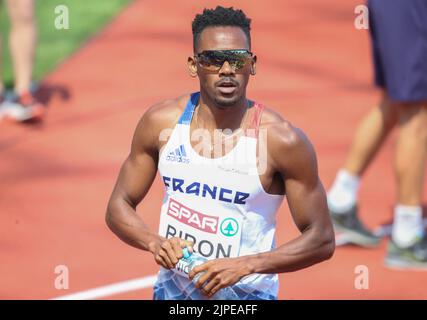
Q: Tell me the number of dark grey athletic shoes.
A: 2